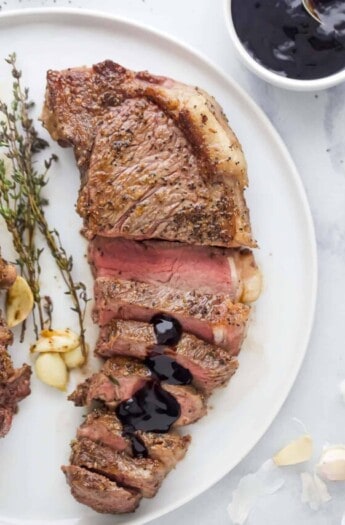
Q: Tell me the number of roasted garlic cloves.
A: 4